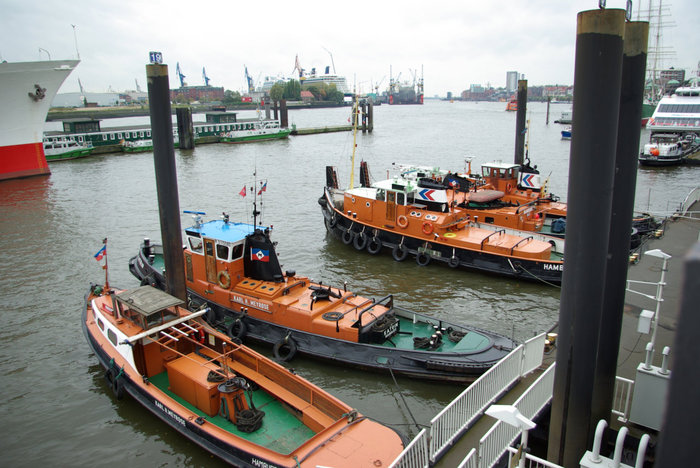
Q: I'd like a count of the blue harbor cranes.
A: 3